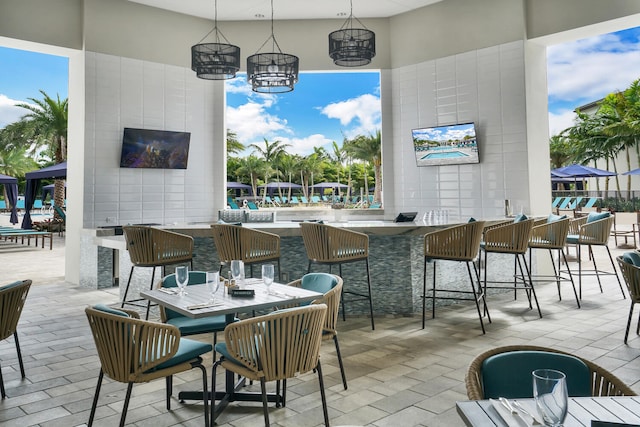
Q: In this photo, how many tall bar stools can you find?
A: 7